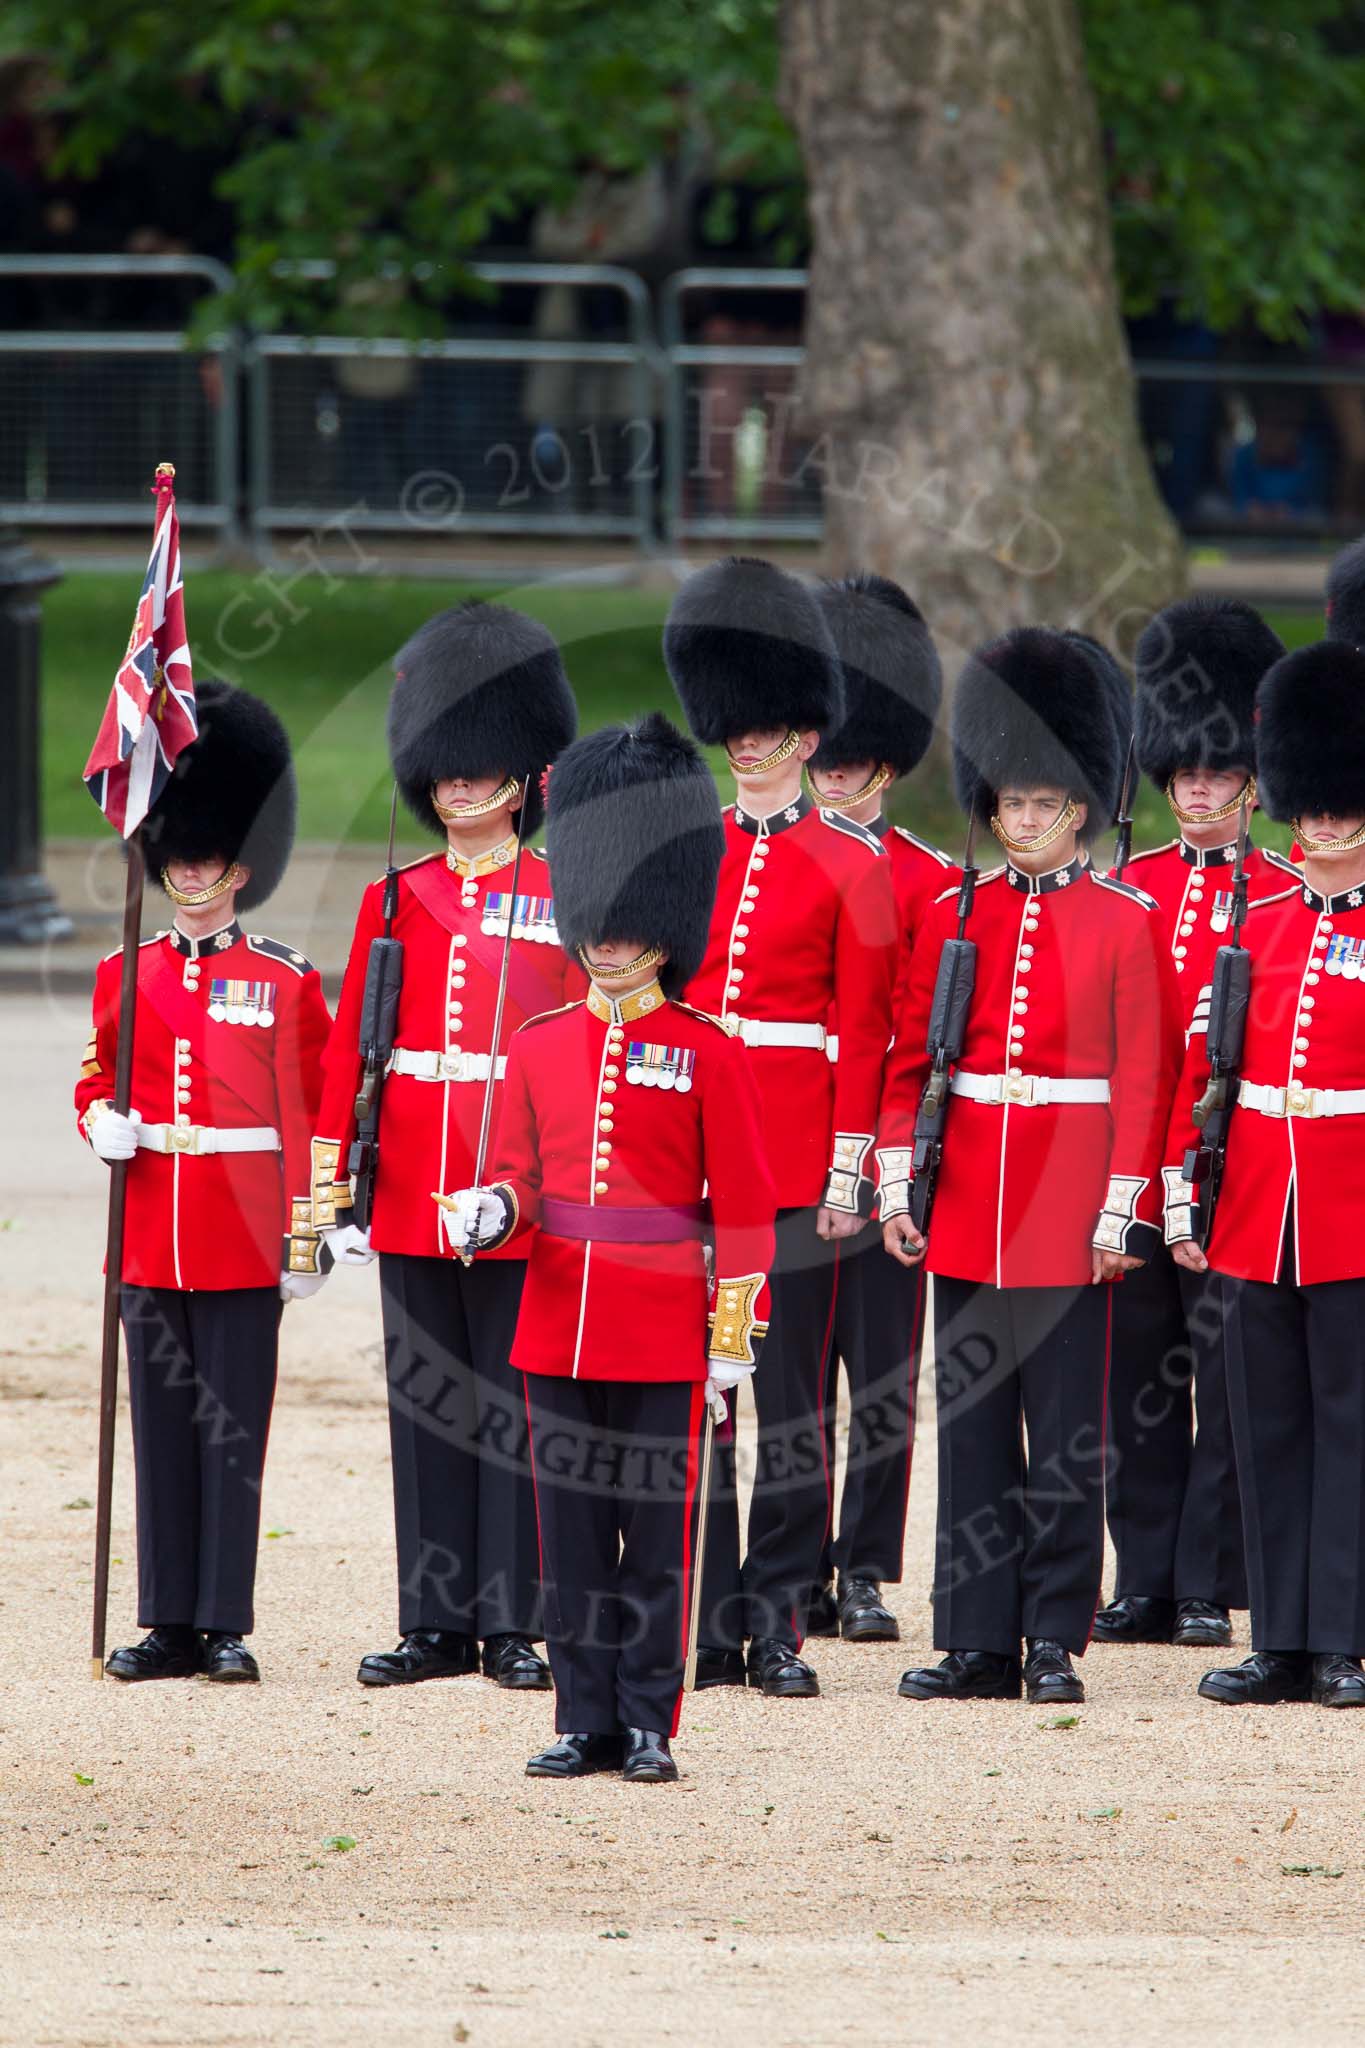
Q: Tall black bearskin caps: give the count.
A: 10